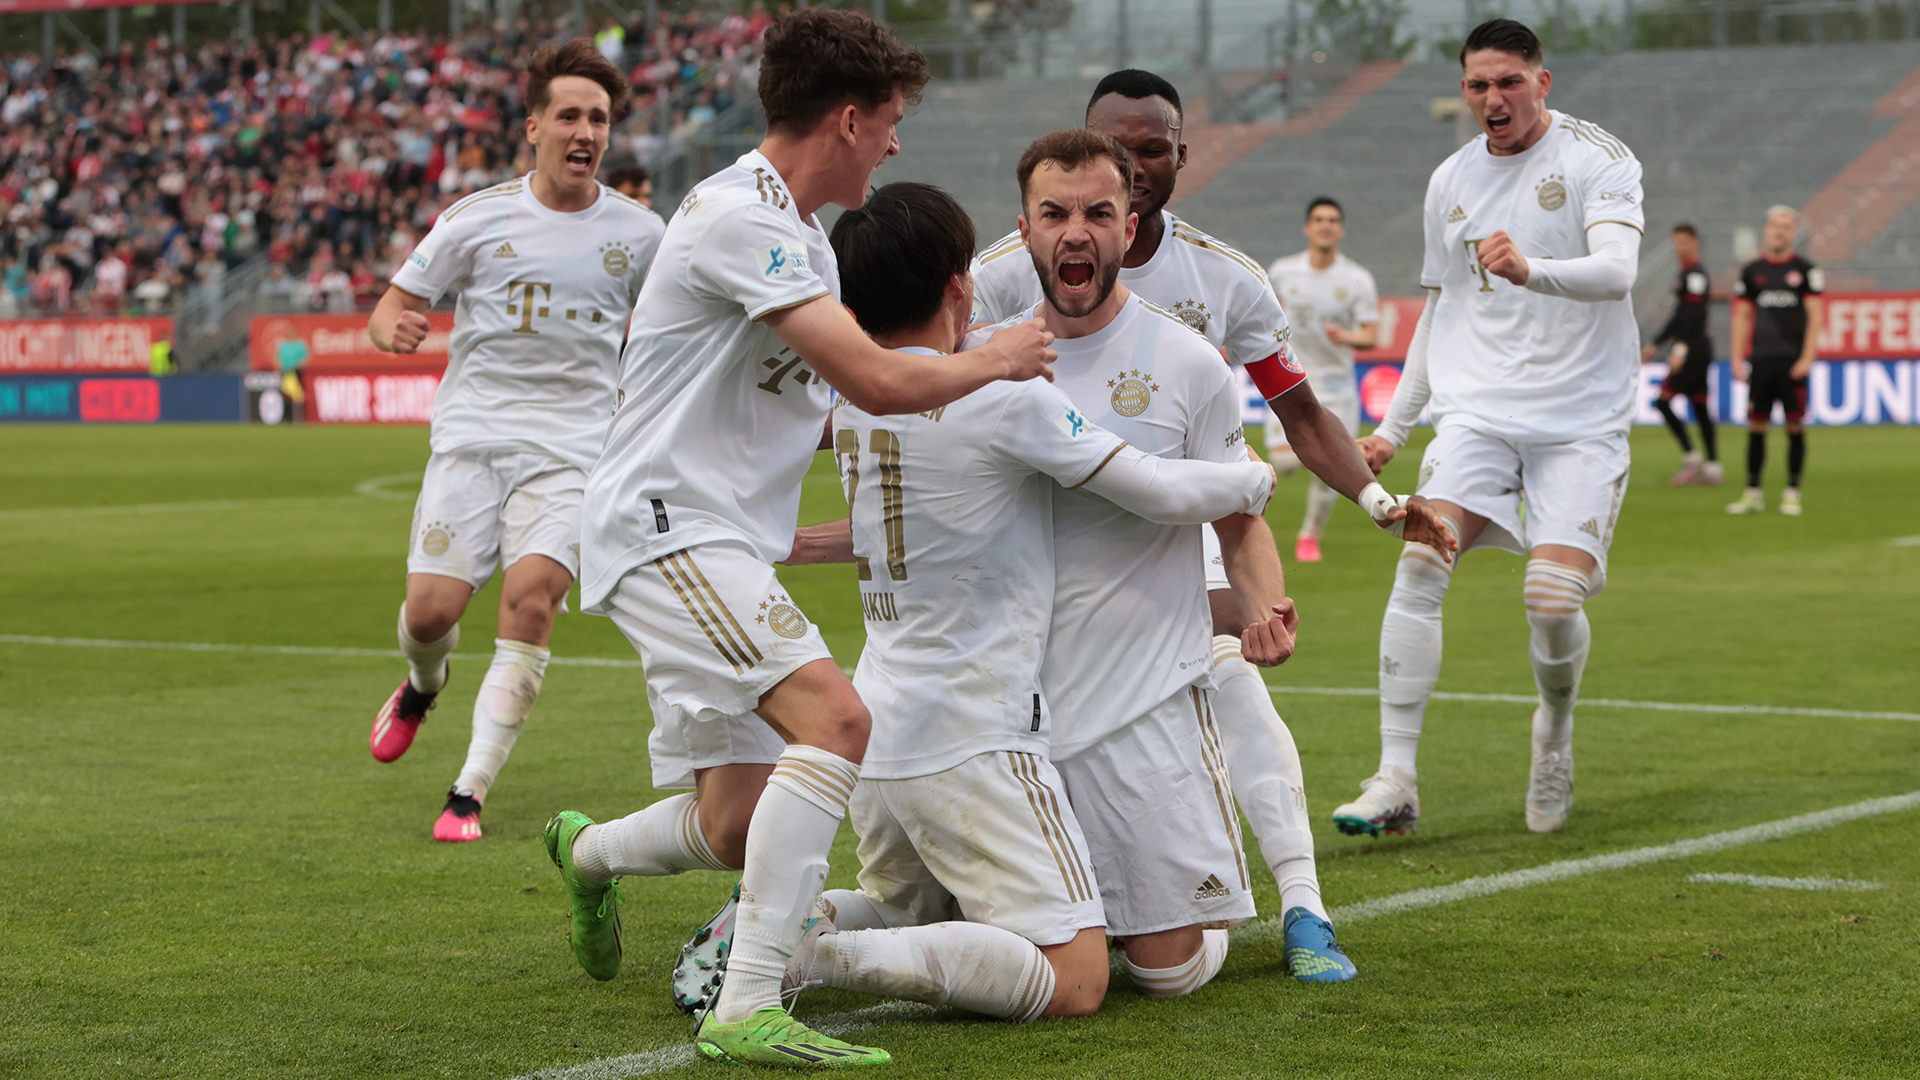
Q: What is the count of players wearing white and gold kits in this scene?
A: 7